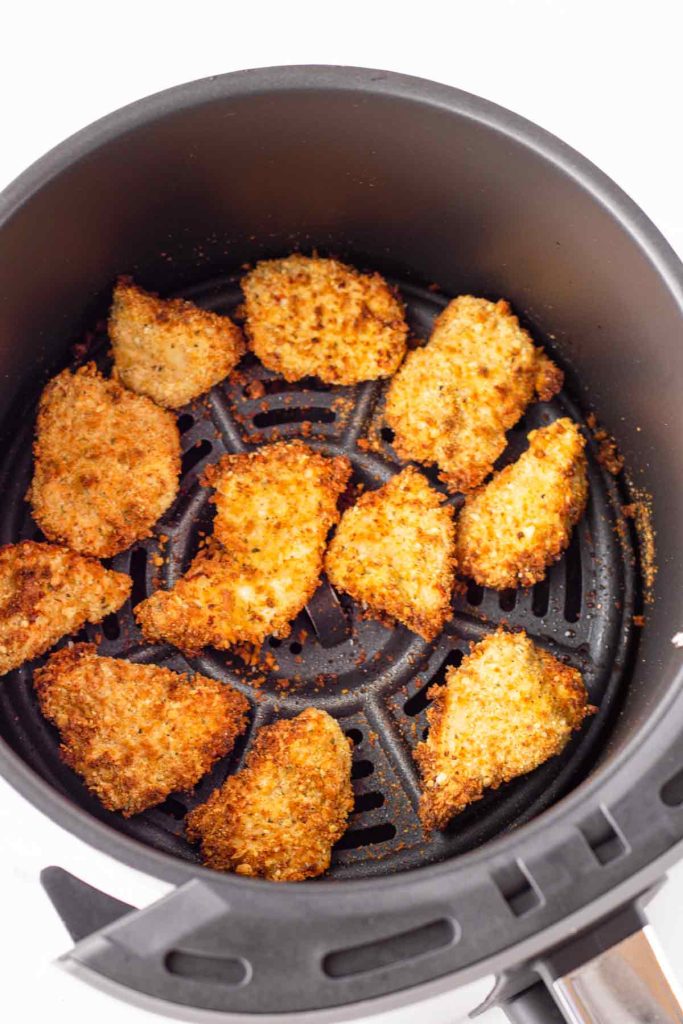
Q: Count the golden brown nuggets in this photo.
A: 11